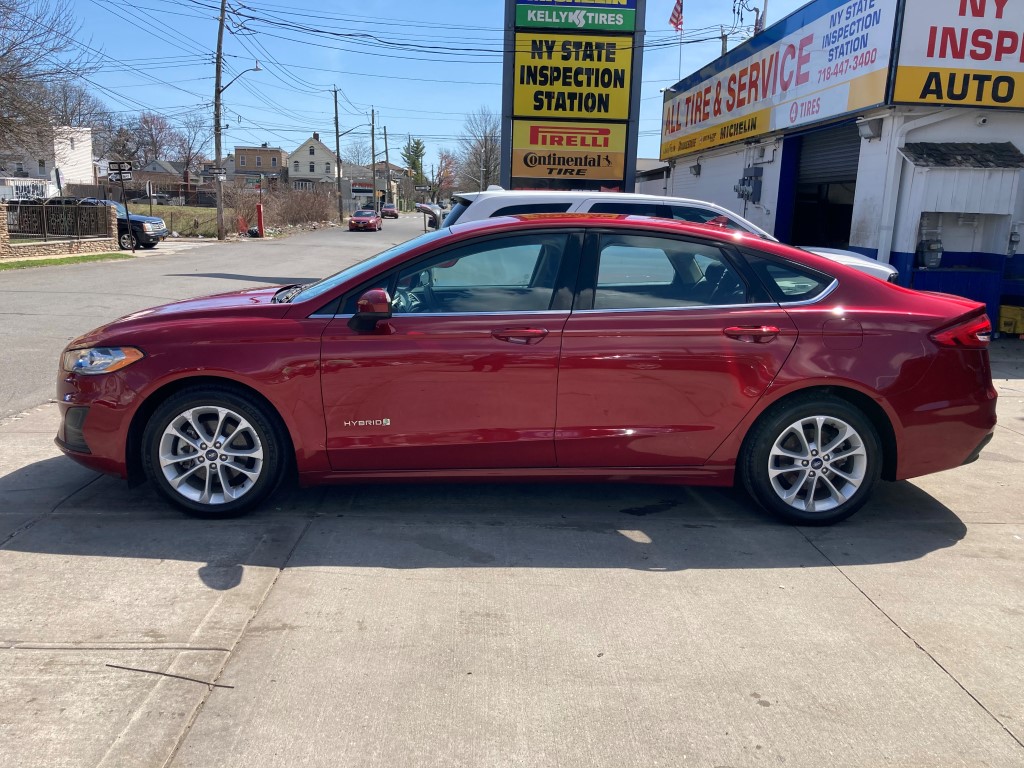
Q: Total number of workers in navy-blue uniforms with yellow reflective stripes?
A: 0